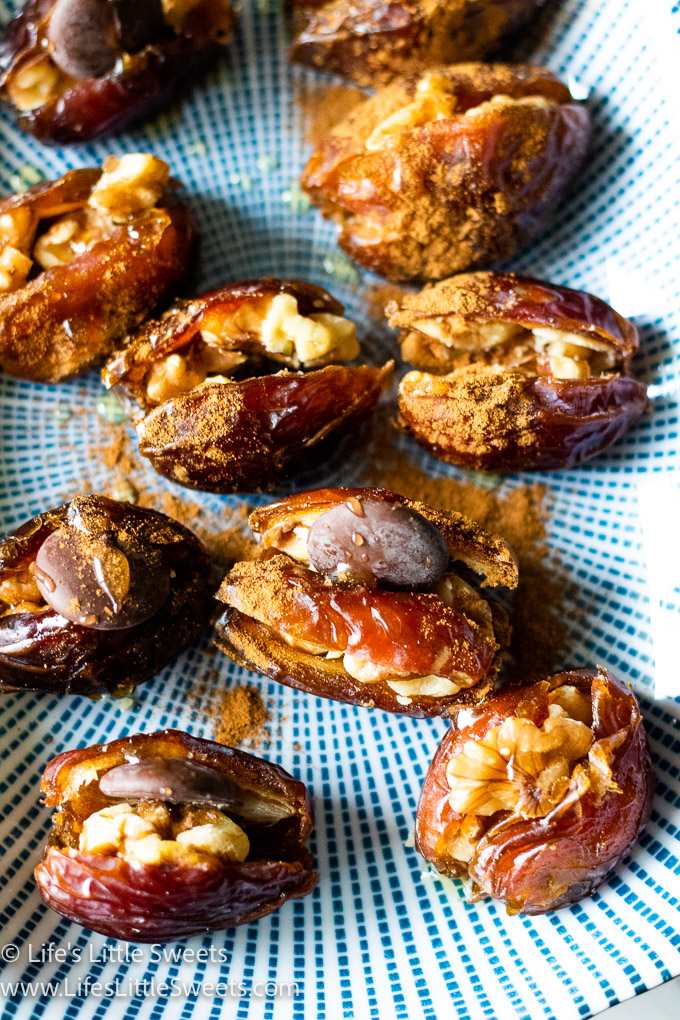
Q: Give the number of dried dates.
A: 10